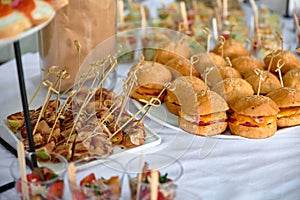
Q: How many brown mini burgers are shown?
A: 15